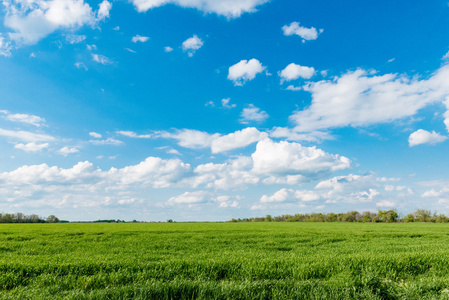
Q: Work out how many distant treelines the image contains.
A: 2